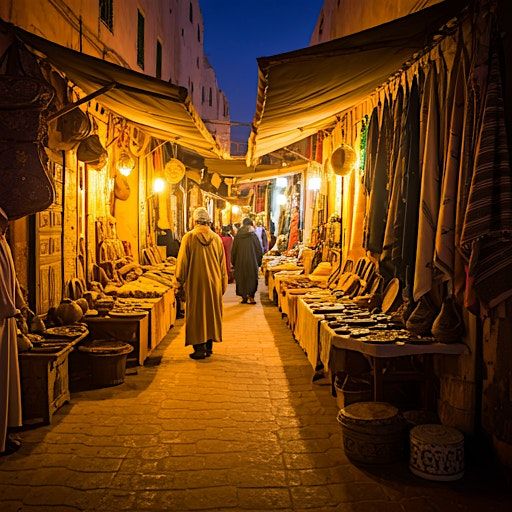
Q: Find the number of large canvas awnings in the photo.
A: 2